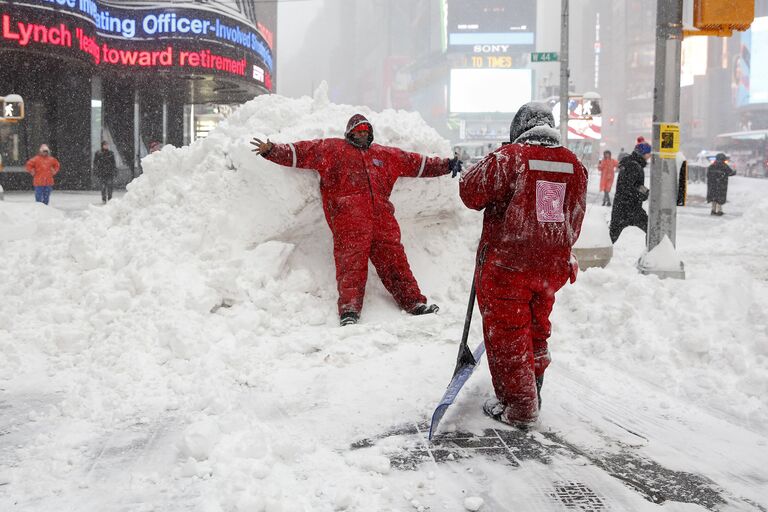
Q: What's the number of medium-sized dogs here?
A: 0